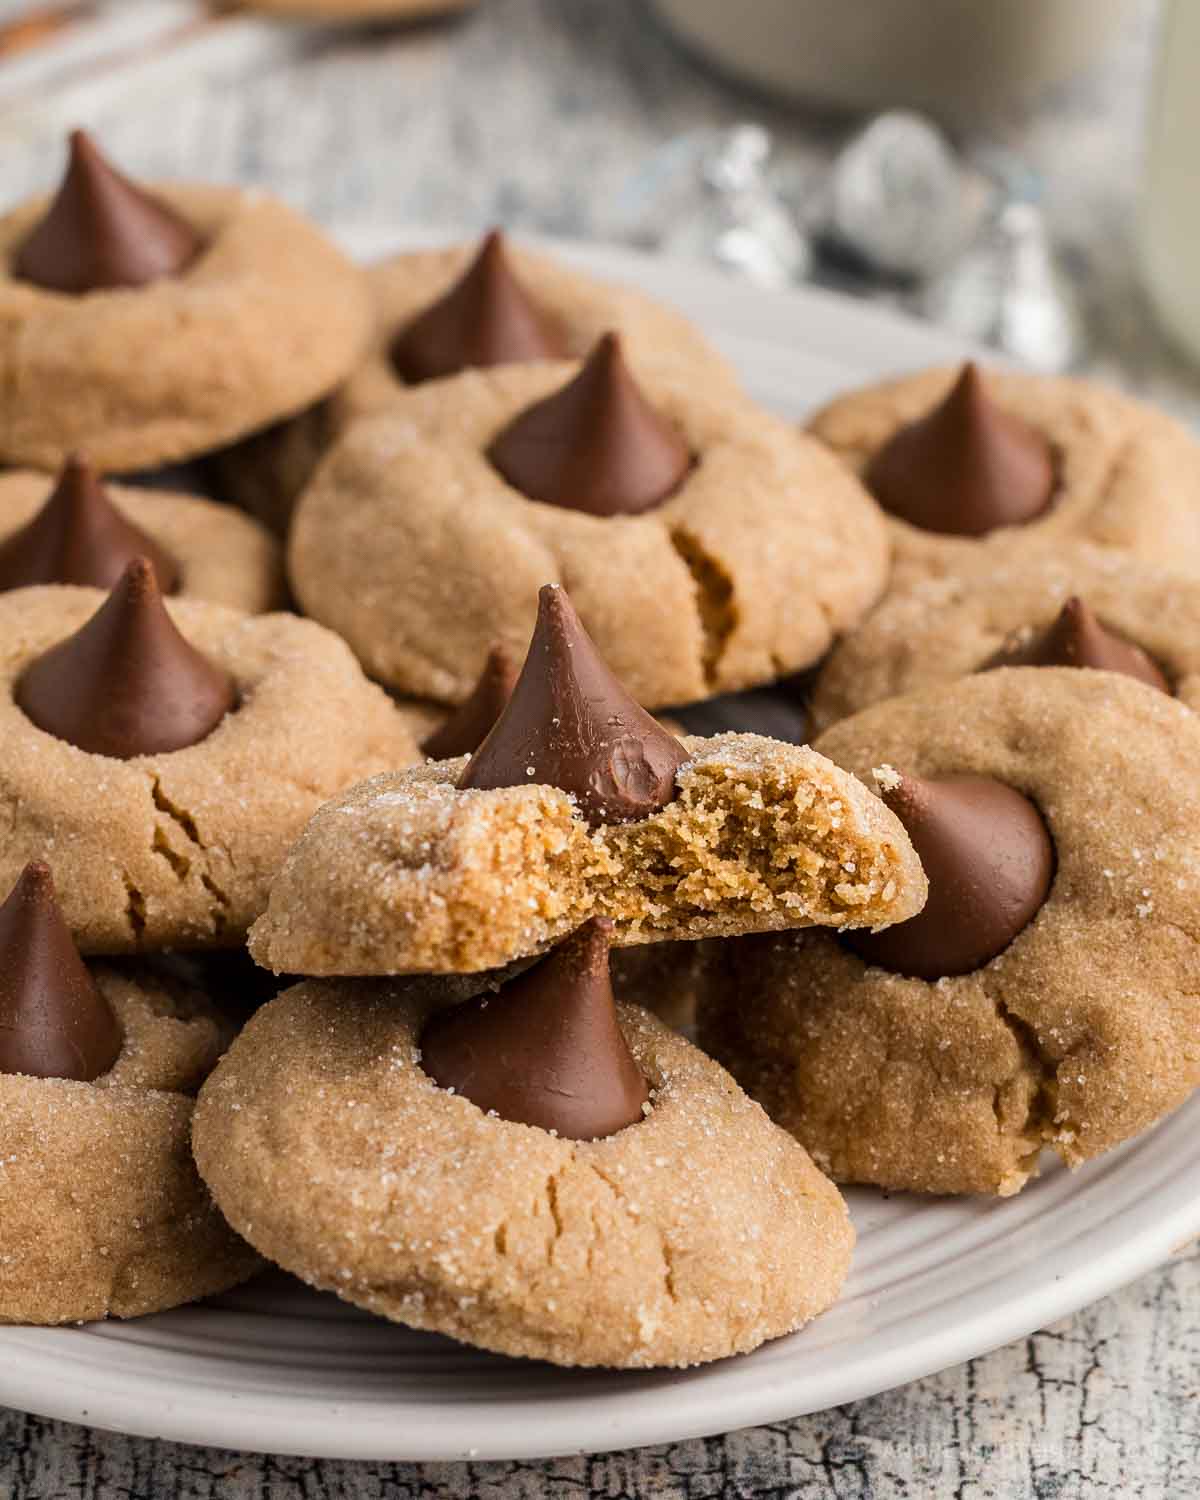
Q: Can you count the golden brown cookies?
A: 12